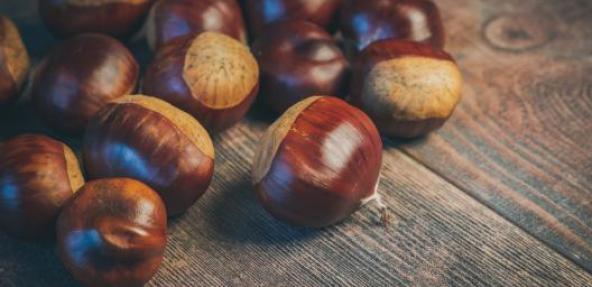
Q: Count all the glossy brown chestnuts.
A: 13